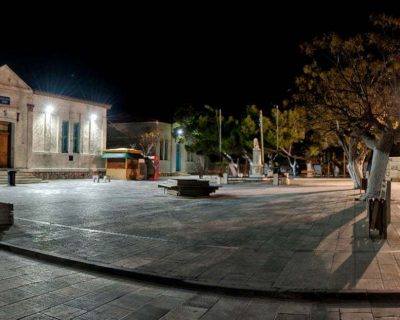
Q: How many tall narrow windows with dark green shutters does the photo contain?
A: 2